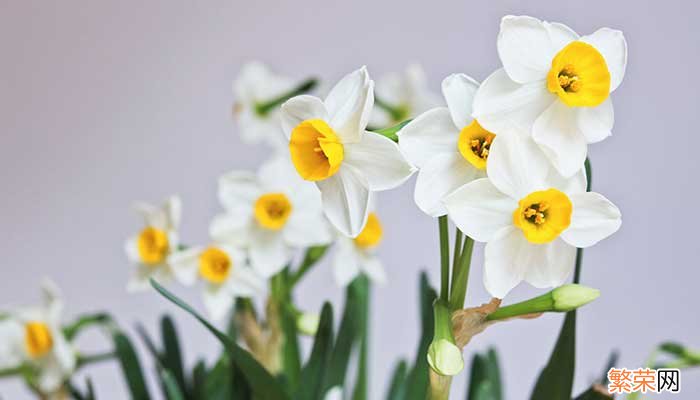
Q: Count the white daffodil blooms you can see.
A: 11